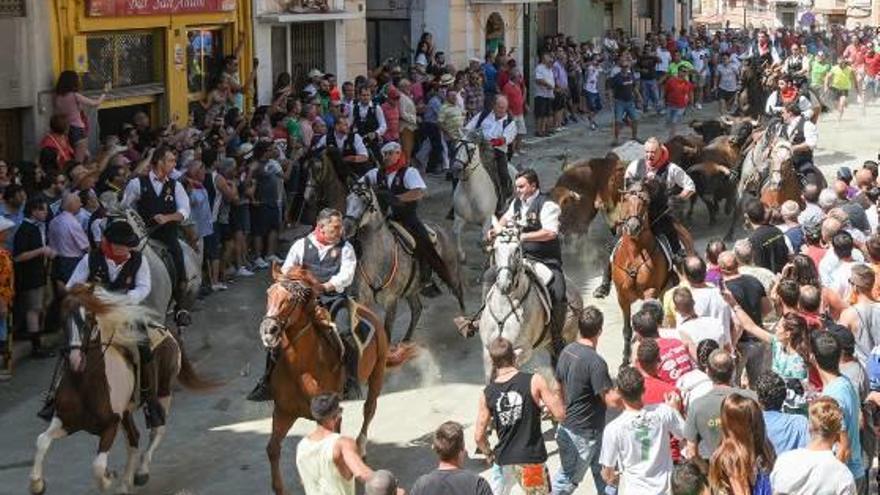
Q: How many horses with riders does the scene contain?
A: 13